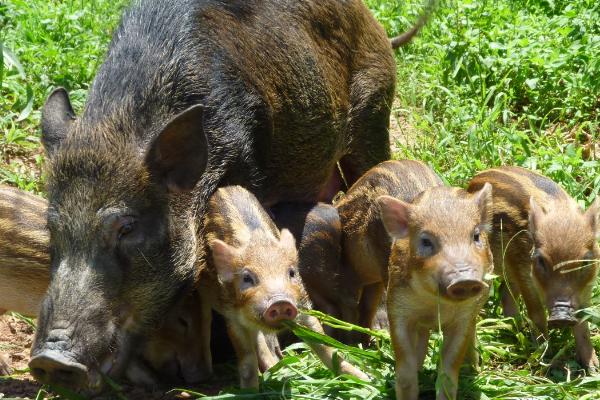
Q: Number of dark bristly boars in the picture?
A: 1